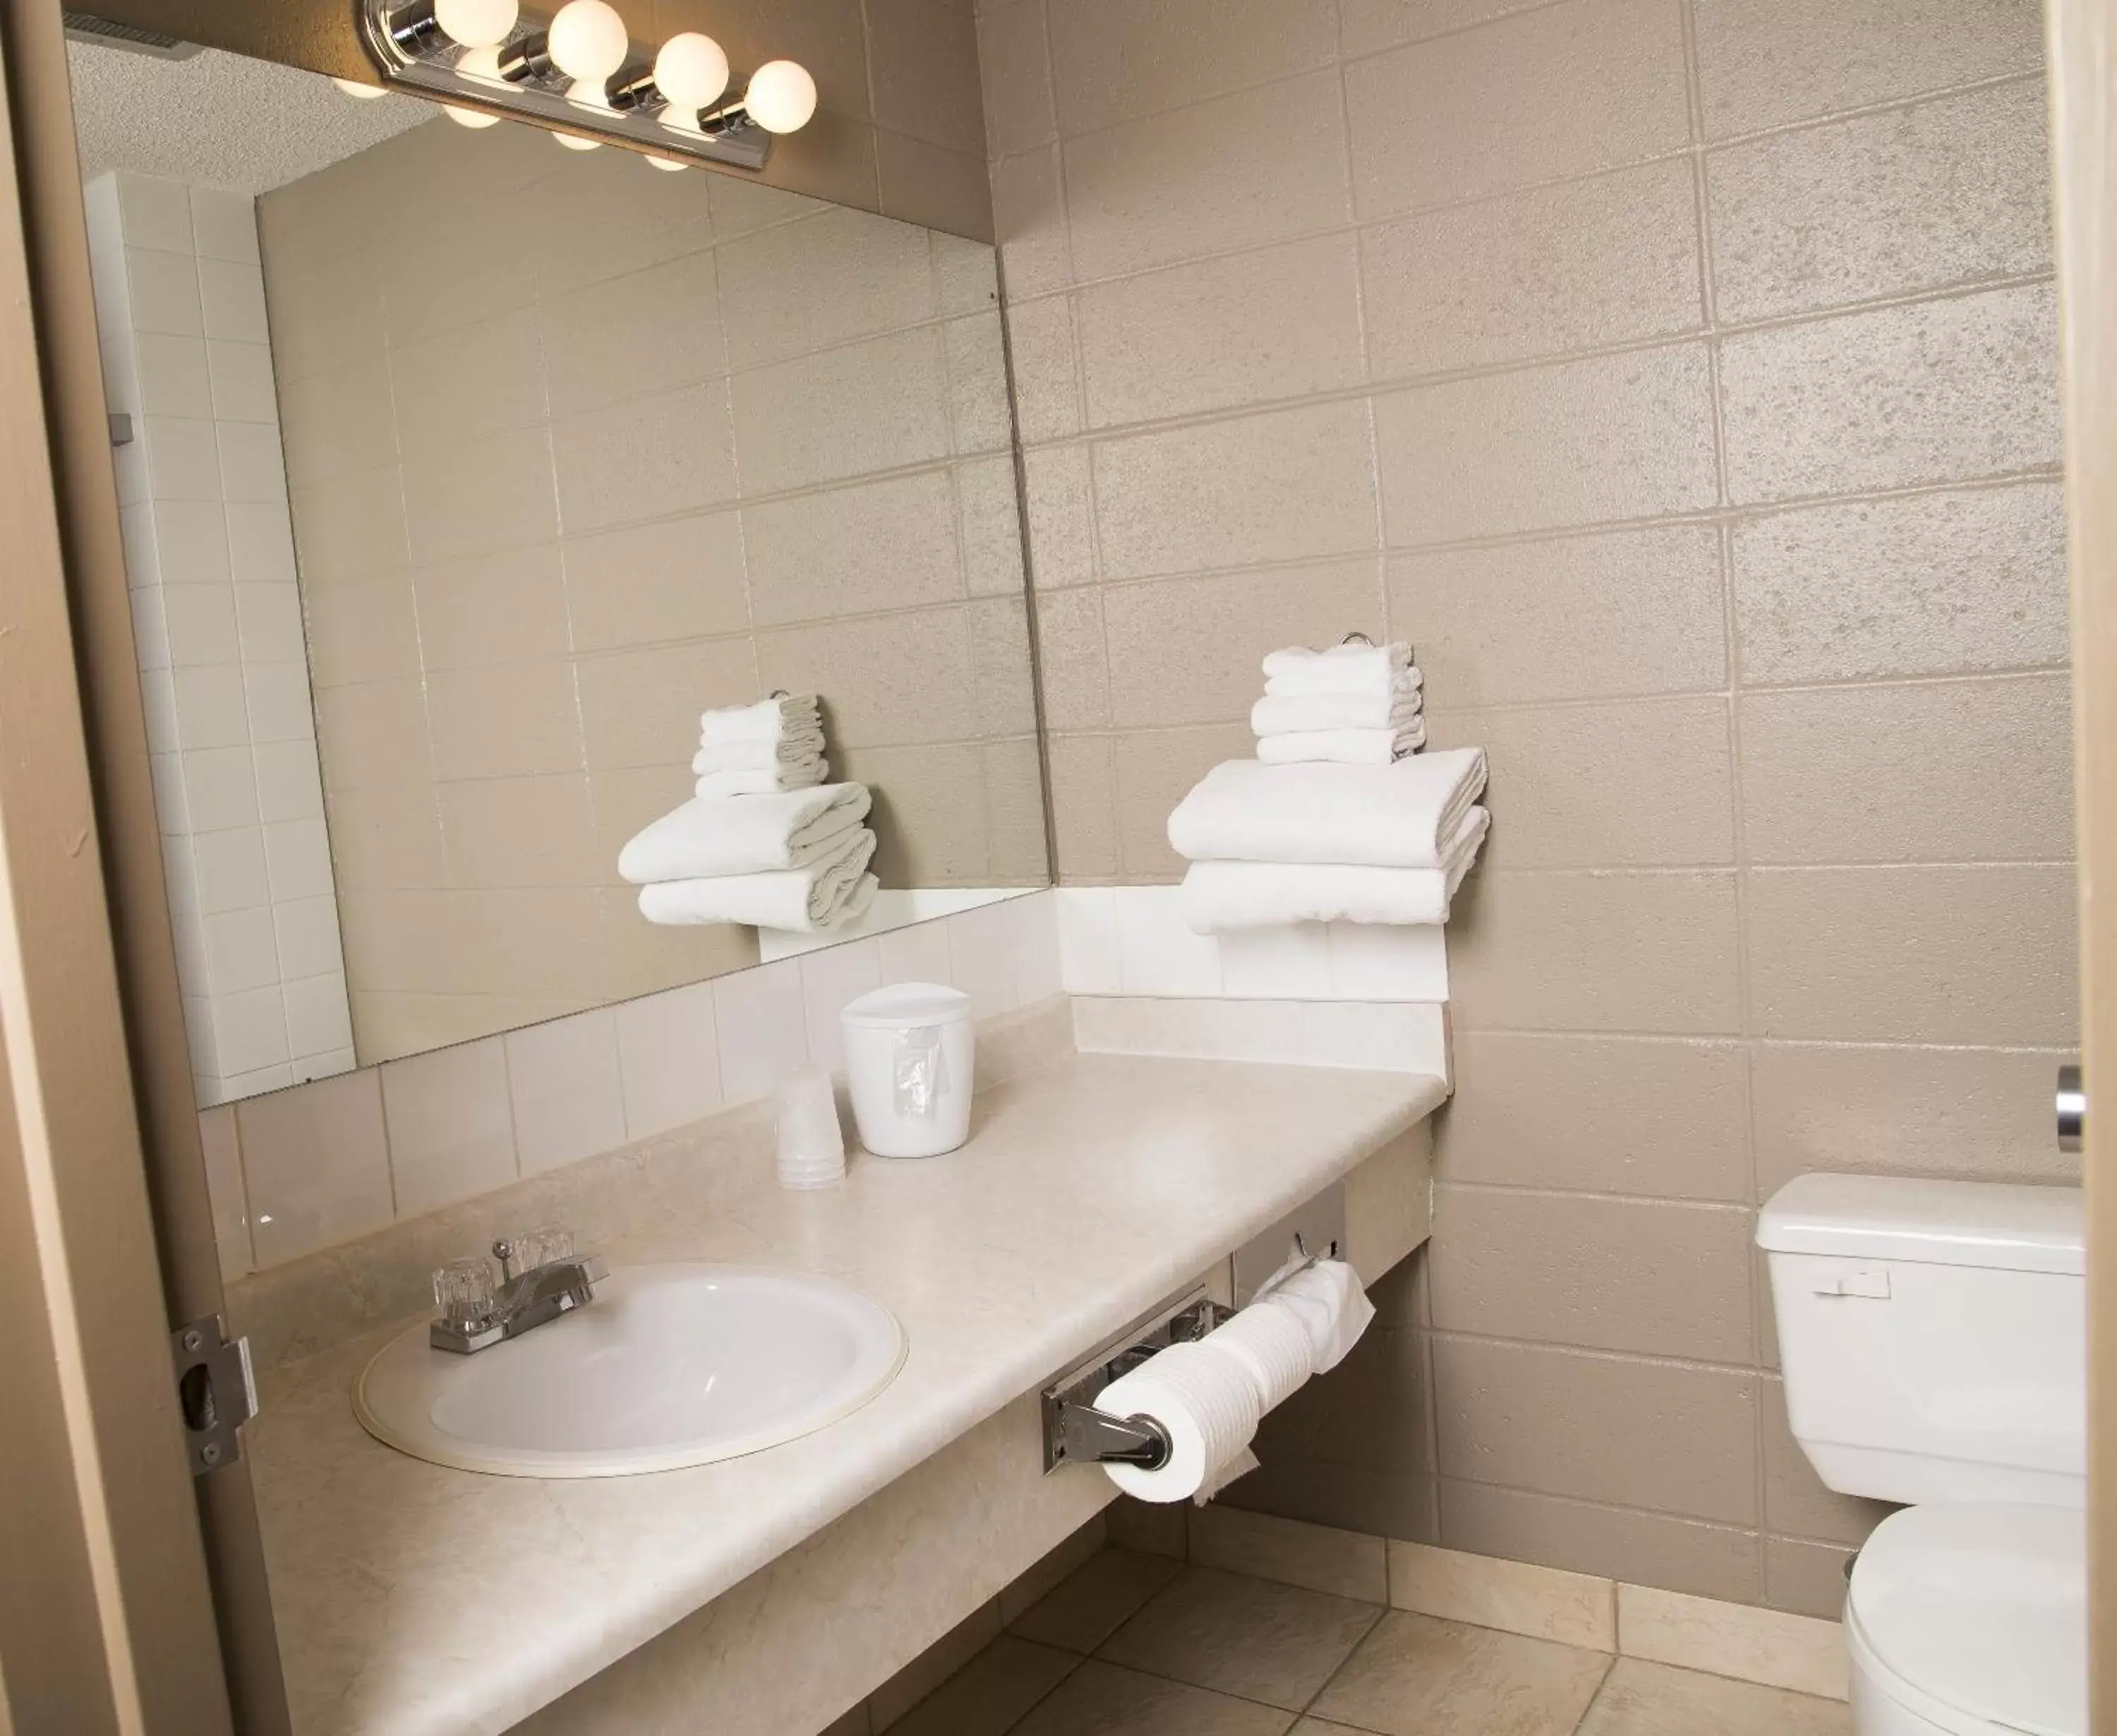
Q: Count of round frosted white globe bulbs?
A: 4